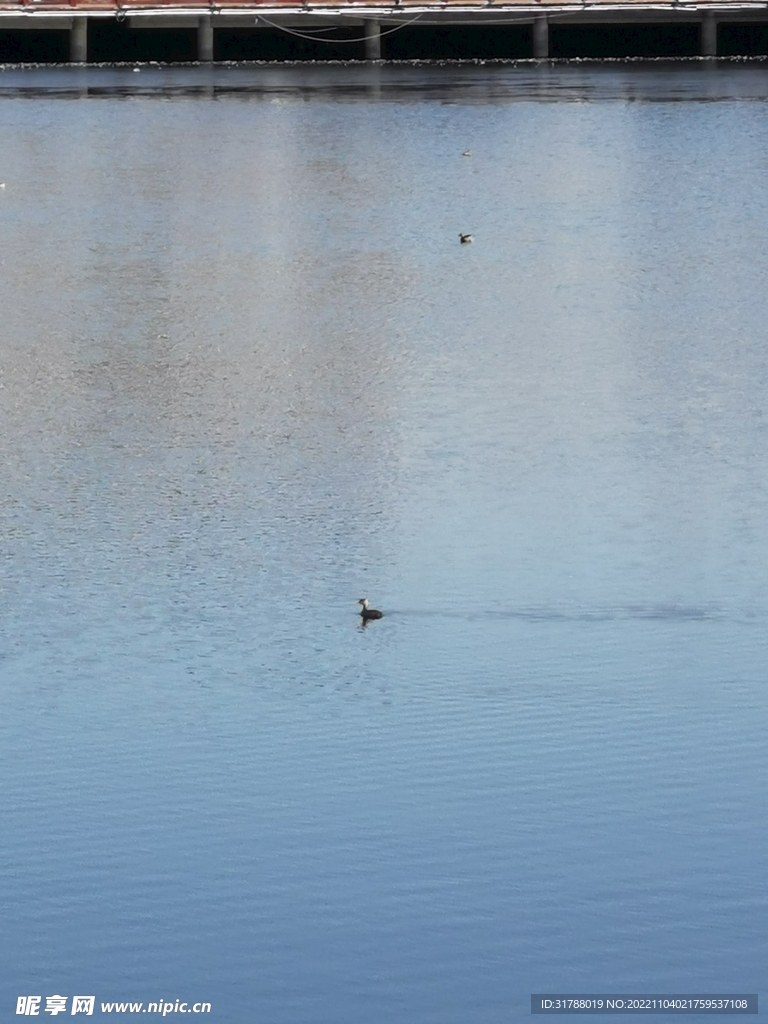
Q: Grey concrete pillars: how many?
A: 5